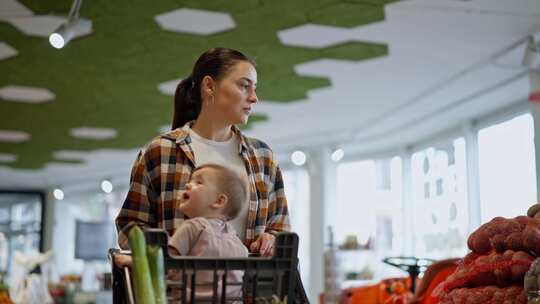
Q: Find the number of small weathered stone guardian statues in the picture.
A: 0